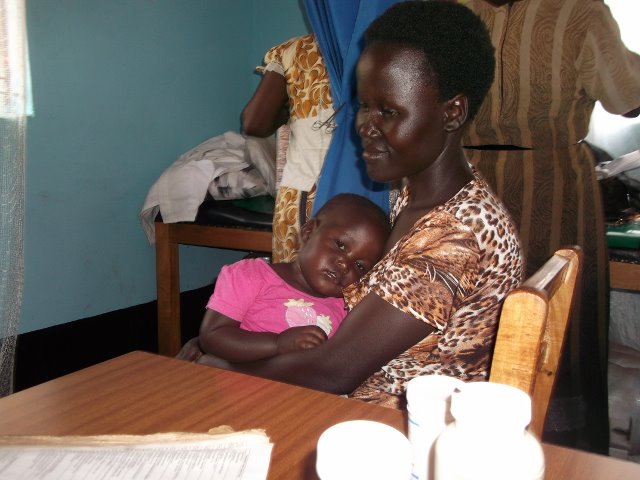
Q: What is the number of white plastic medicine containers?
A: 3